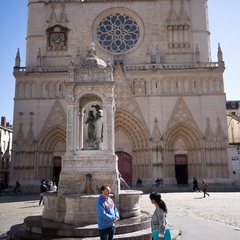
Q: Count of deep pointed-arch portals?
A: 3